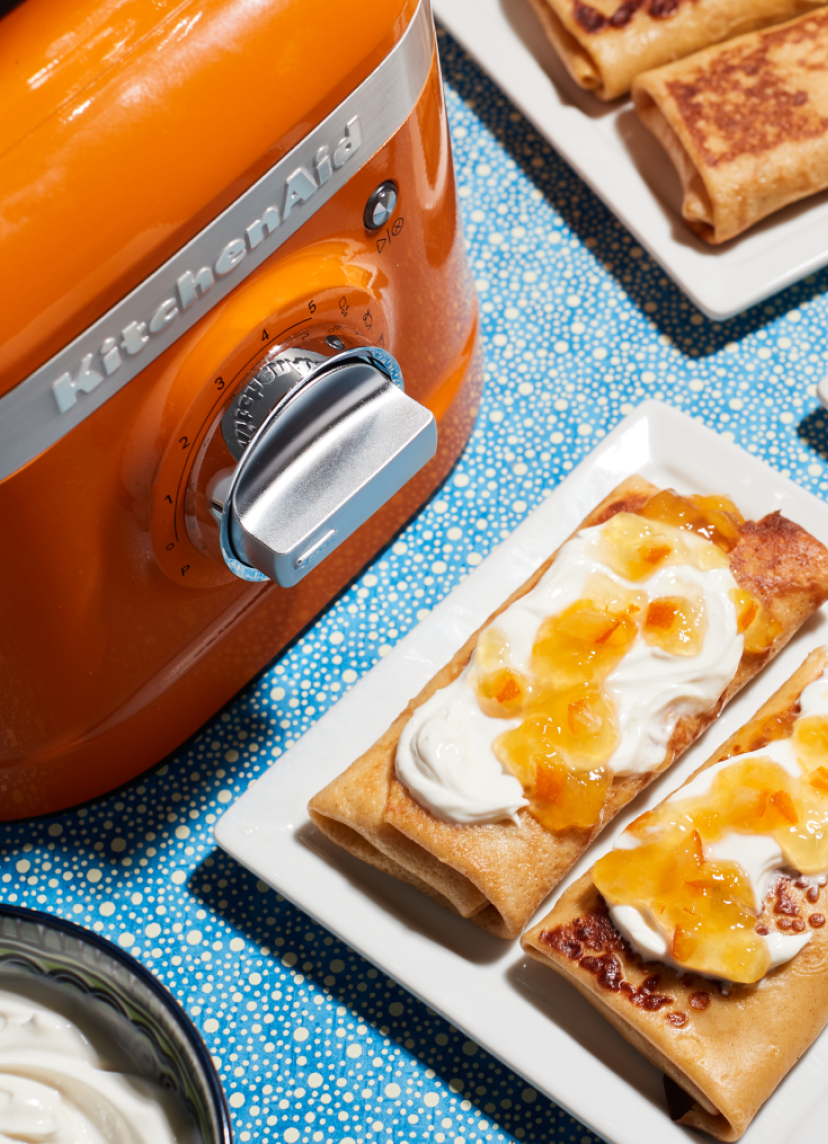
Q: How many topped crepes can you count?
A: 2